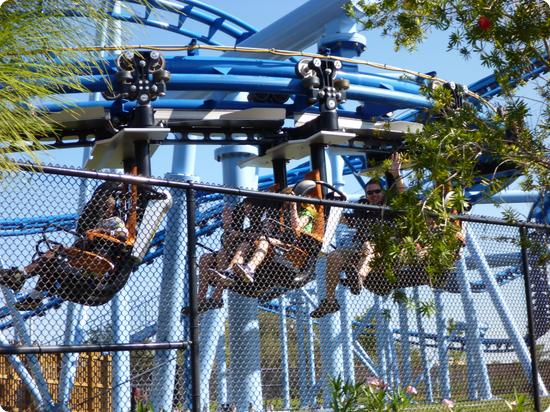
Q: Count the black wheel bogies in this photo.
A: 3